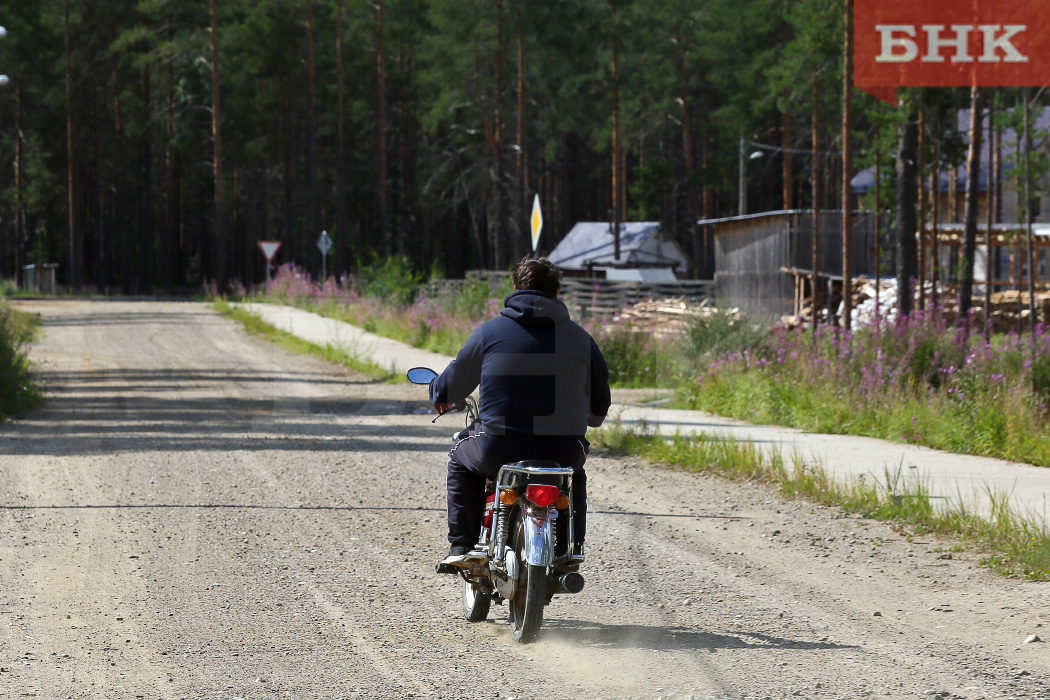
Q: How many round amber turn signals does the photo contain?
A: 2